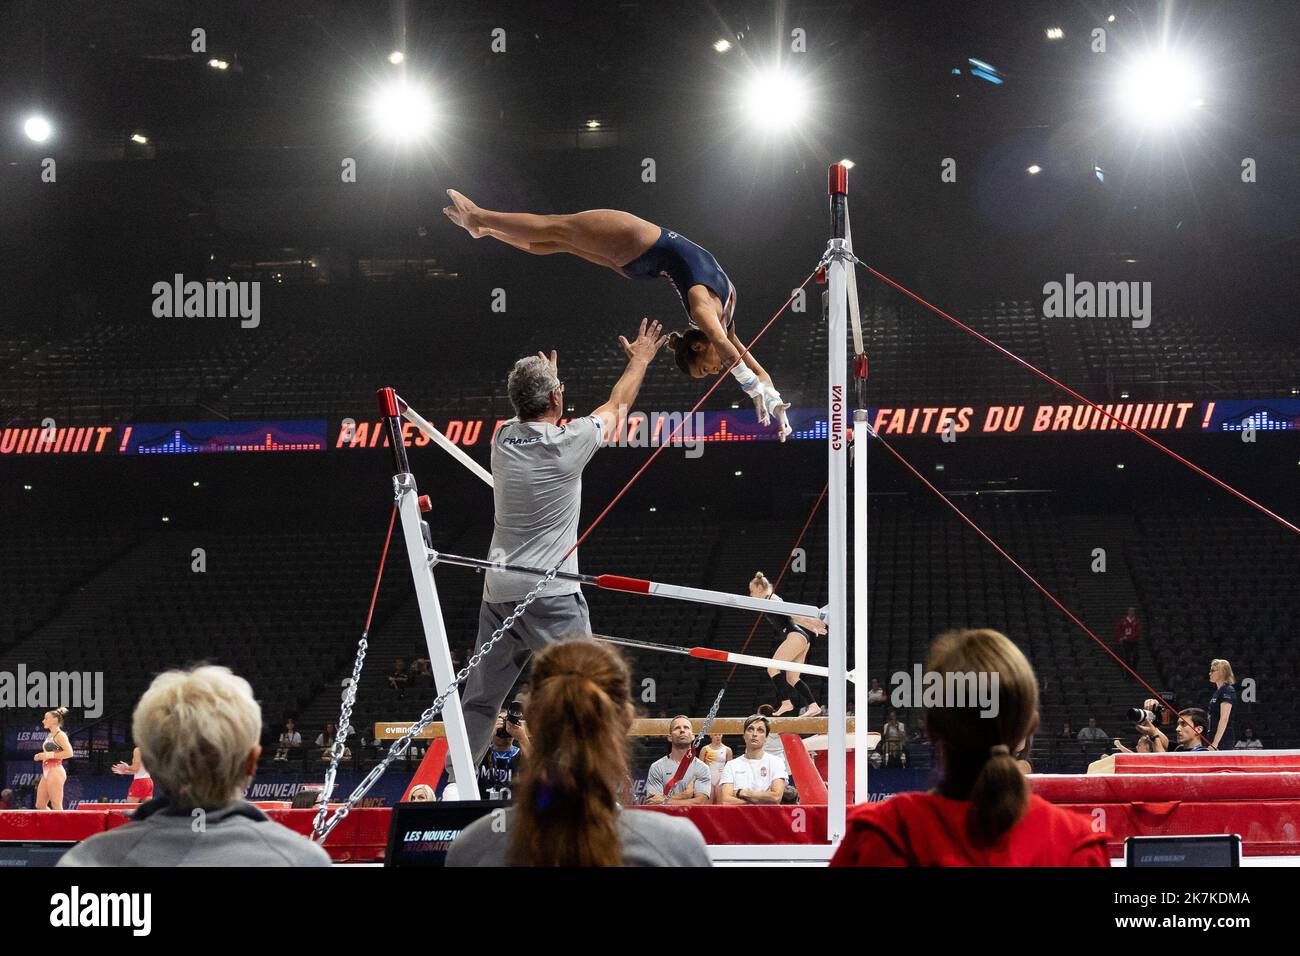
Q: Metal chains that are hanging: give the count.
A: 3